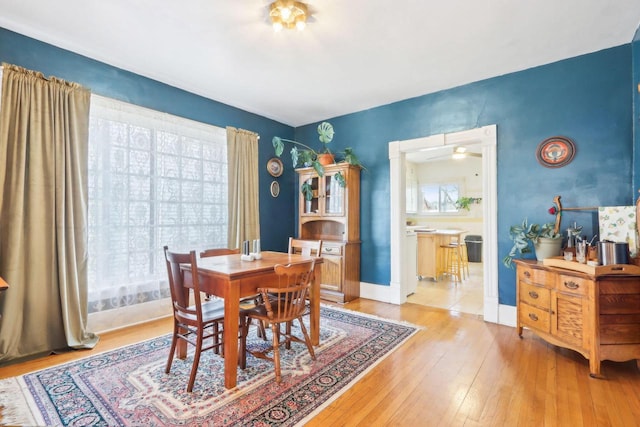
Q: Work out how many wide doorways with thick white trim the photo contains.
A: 1